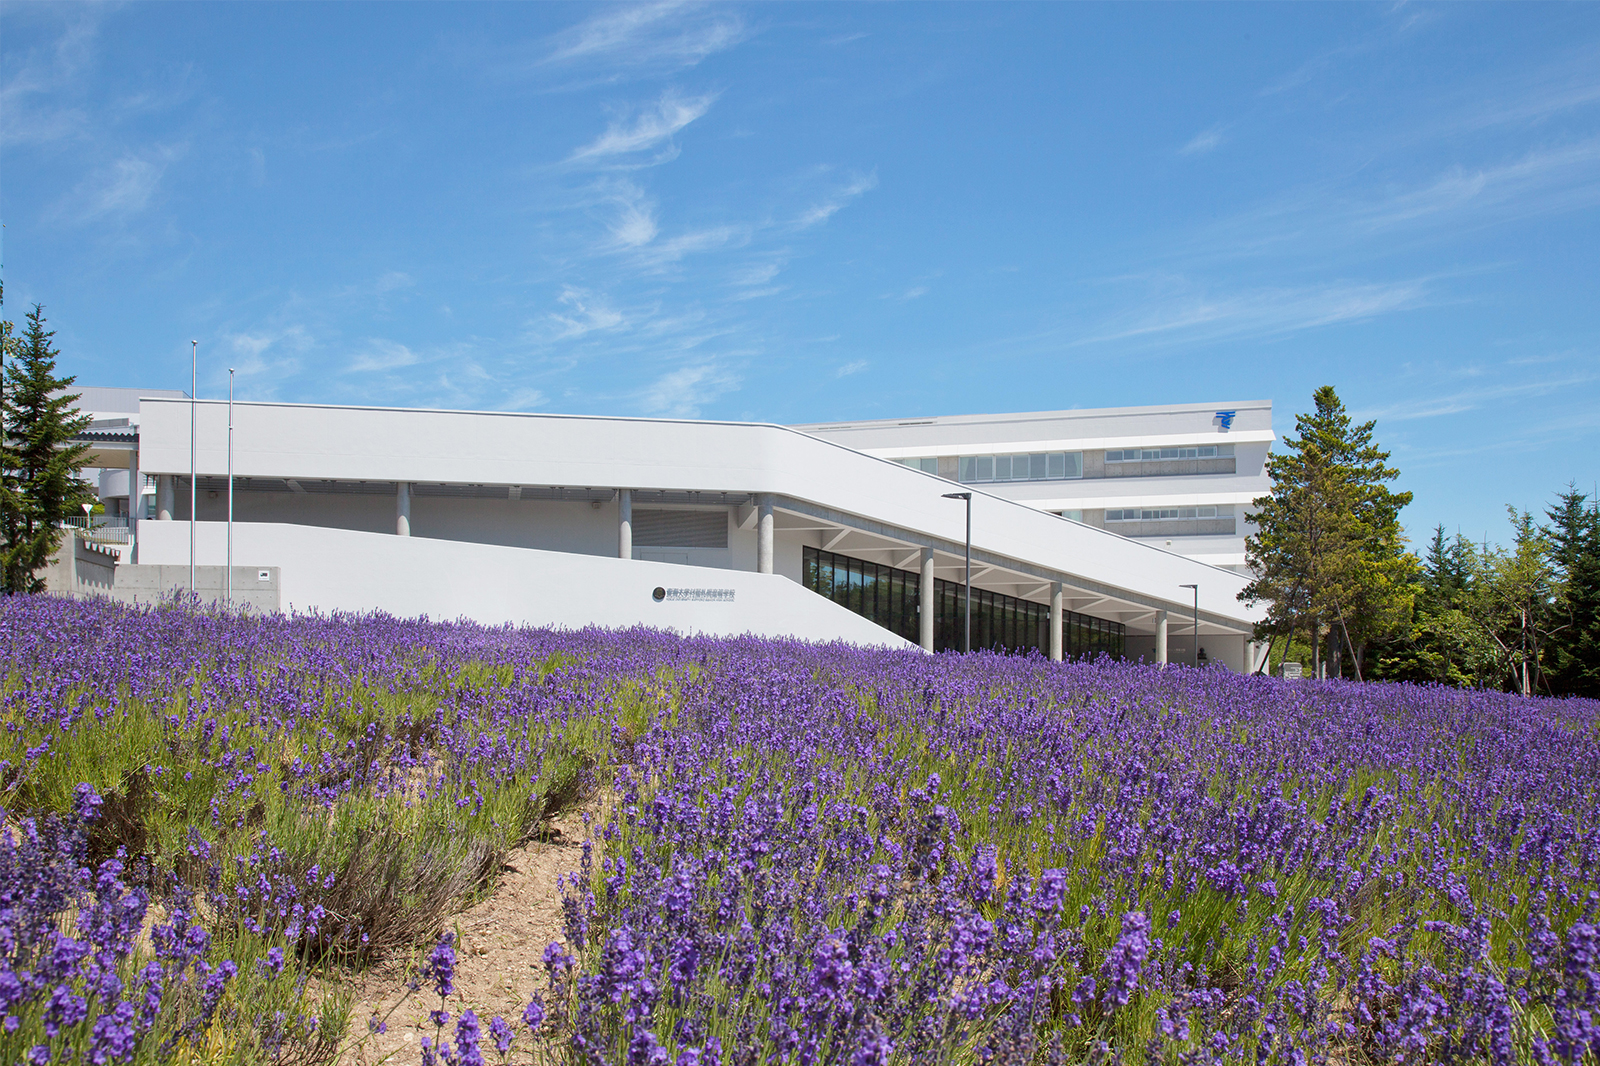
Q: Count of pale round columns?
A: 8